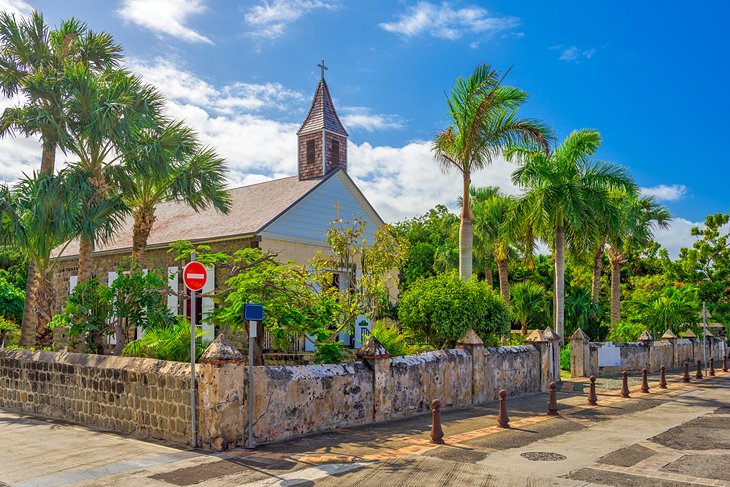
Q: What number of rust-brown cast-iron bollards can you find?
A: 11